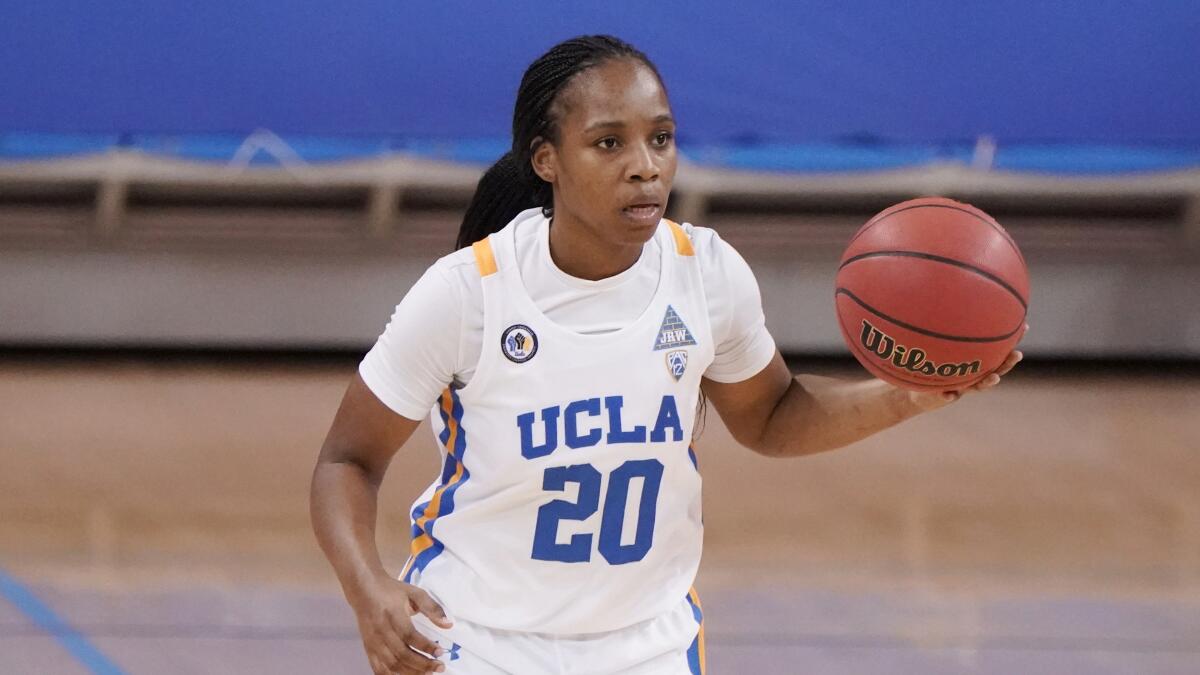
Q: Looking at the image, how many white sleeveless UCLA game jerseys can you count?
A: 1